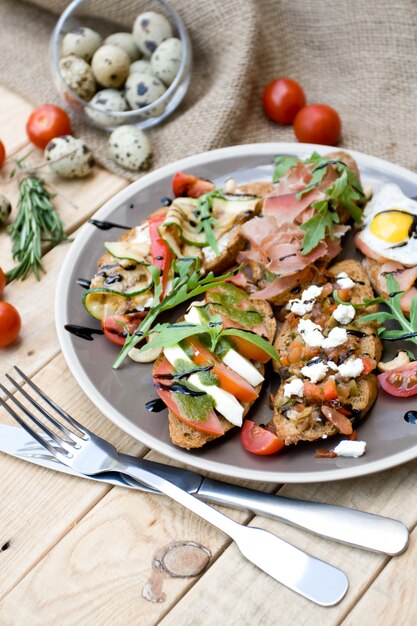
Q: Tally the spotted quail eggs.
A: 12